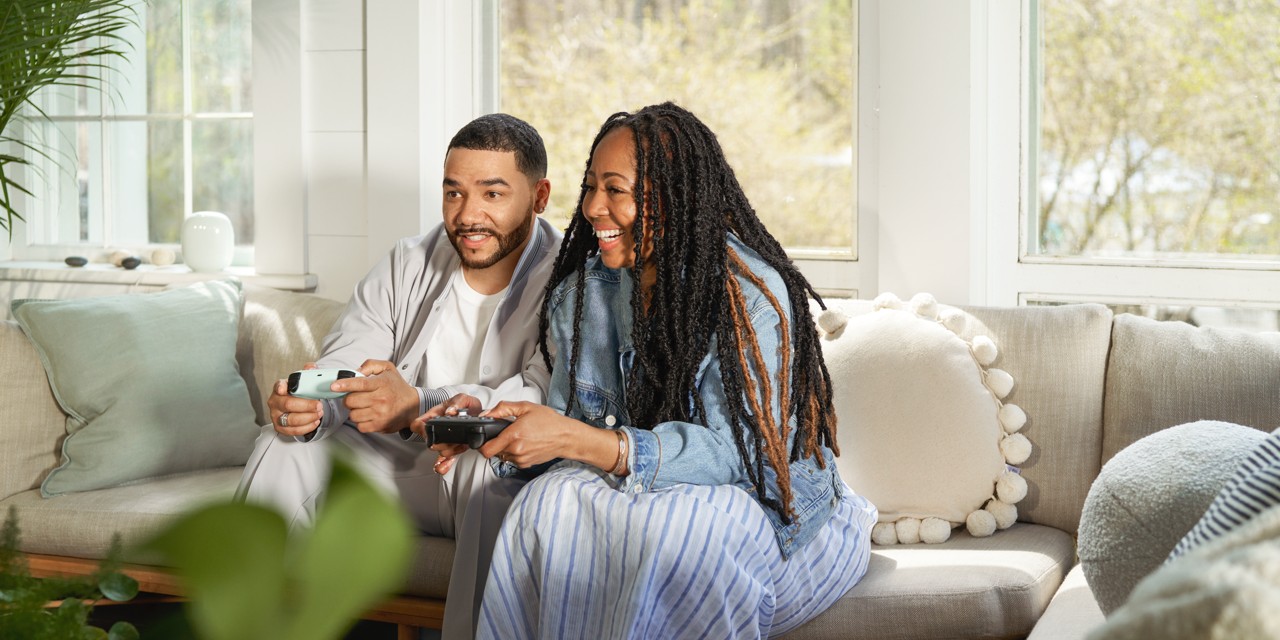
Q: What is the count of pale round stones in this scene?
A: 2